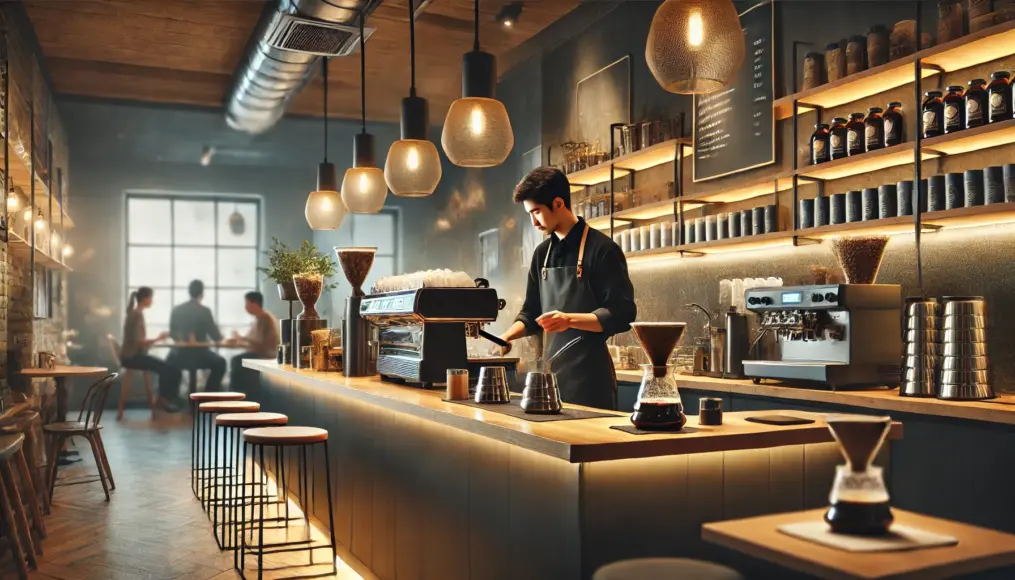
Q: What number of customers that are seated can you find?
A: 3